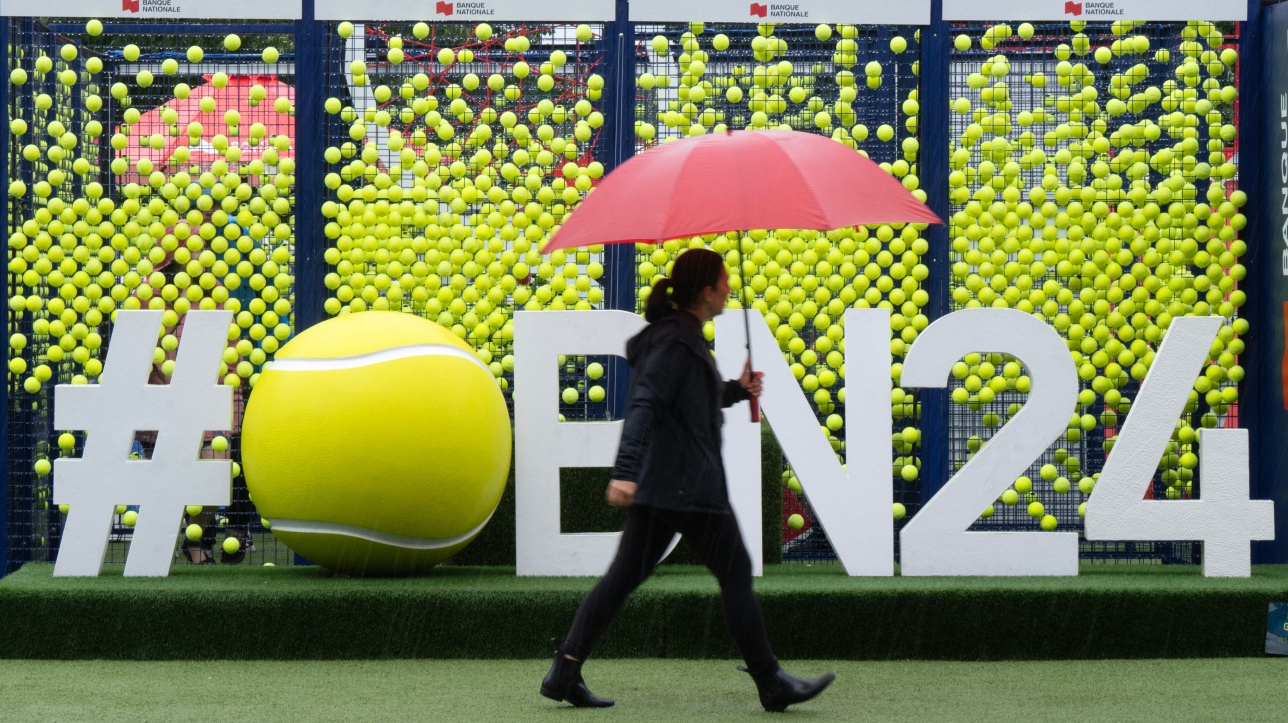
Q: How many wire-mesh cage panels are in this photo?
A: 4